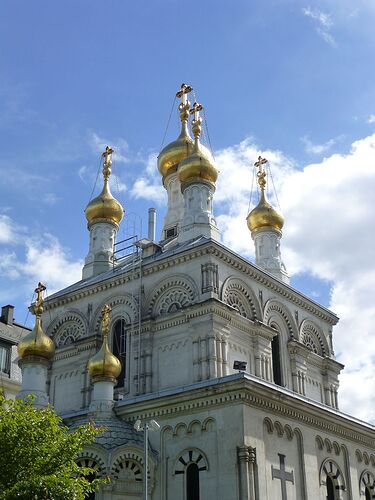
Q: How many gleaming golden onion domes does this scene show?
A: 6